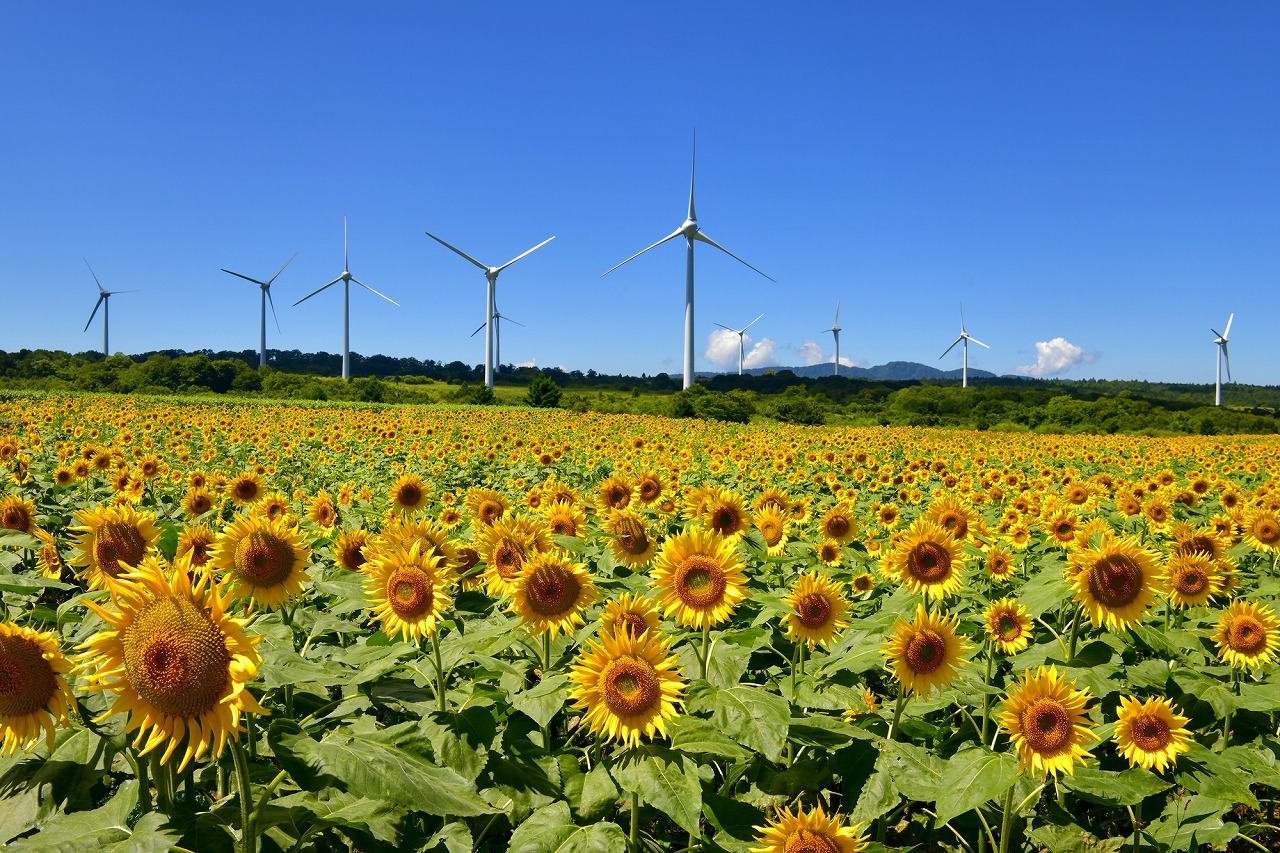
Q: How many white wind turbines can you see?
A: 10